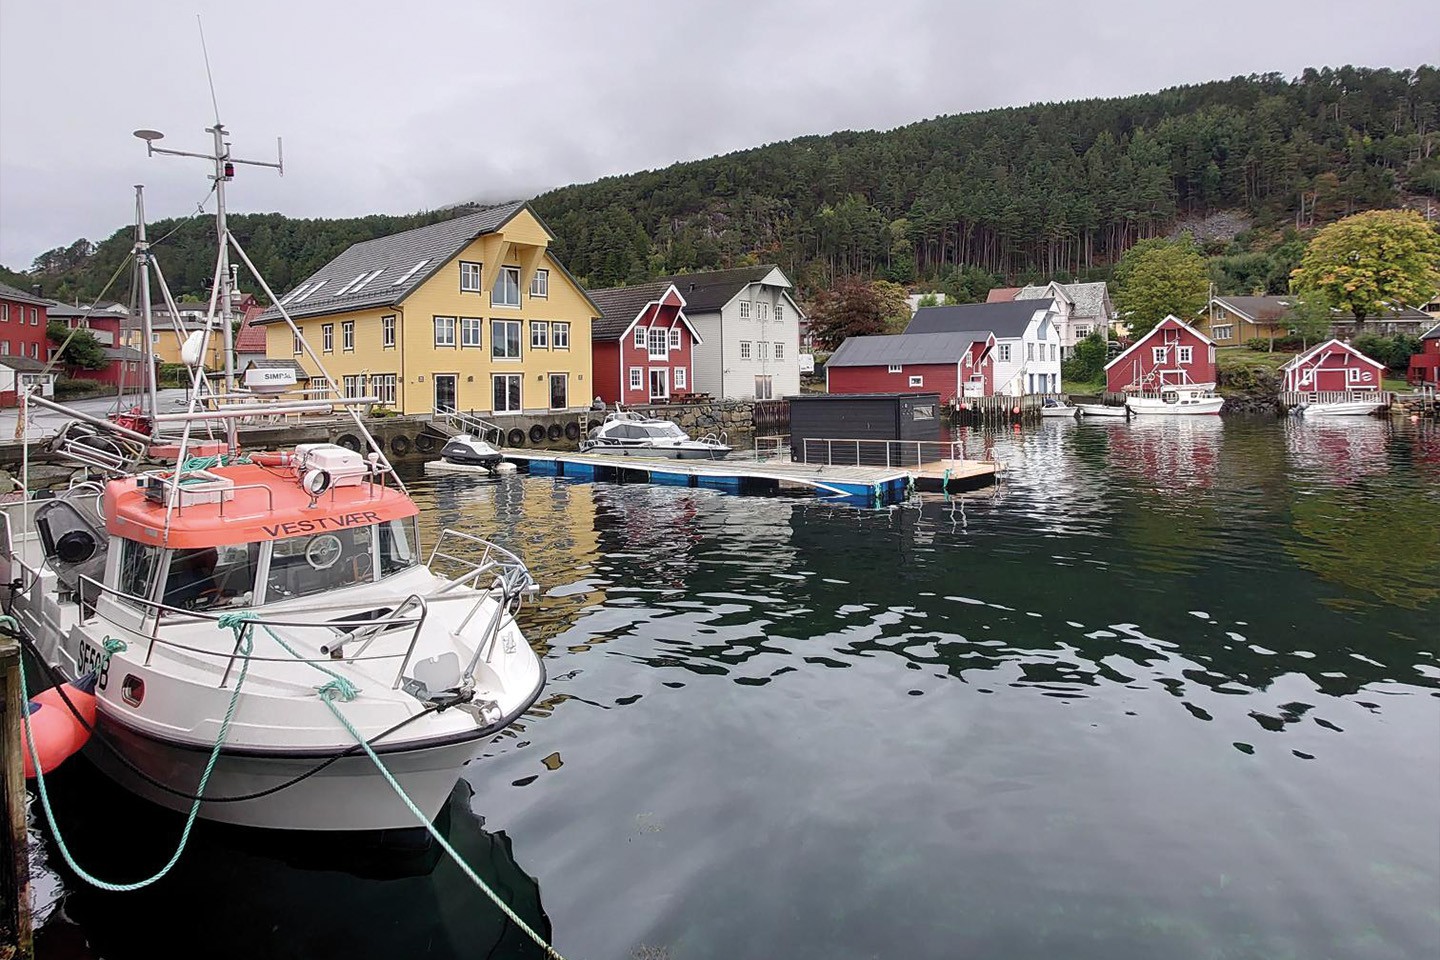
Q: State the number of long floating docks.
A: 1